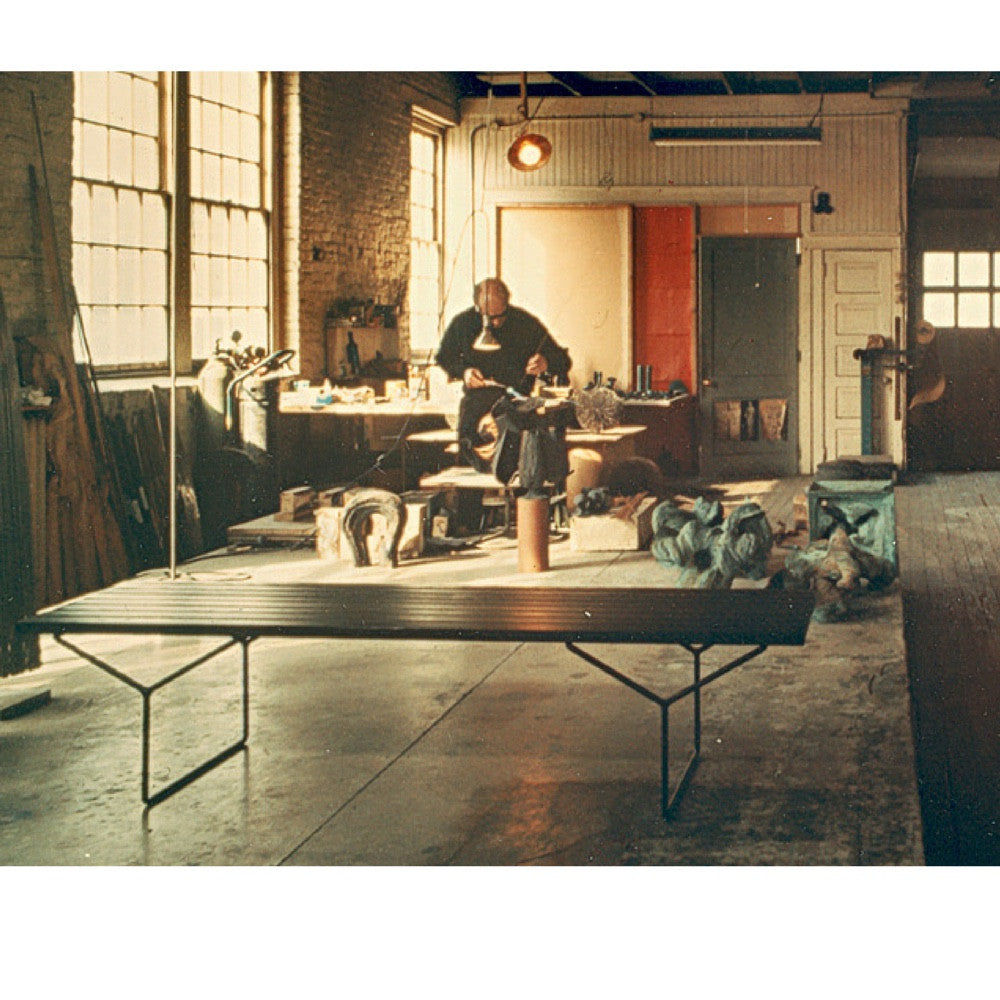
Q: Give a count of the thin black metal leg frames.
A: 2